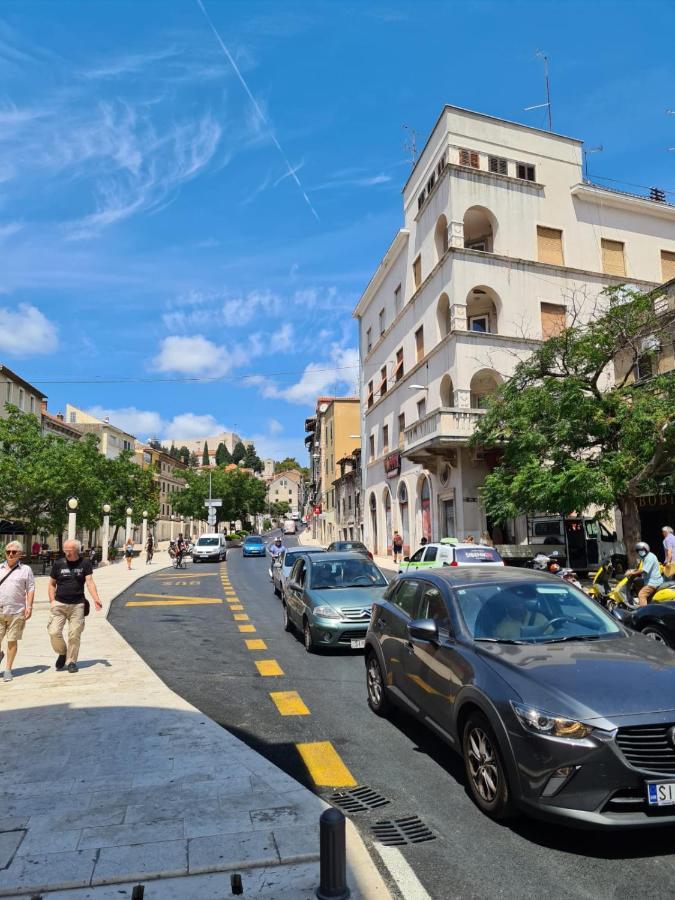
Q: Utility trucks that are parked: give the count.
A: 1